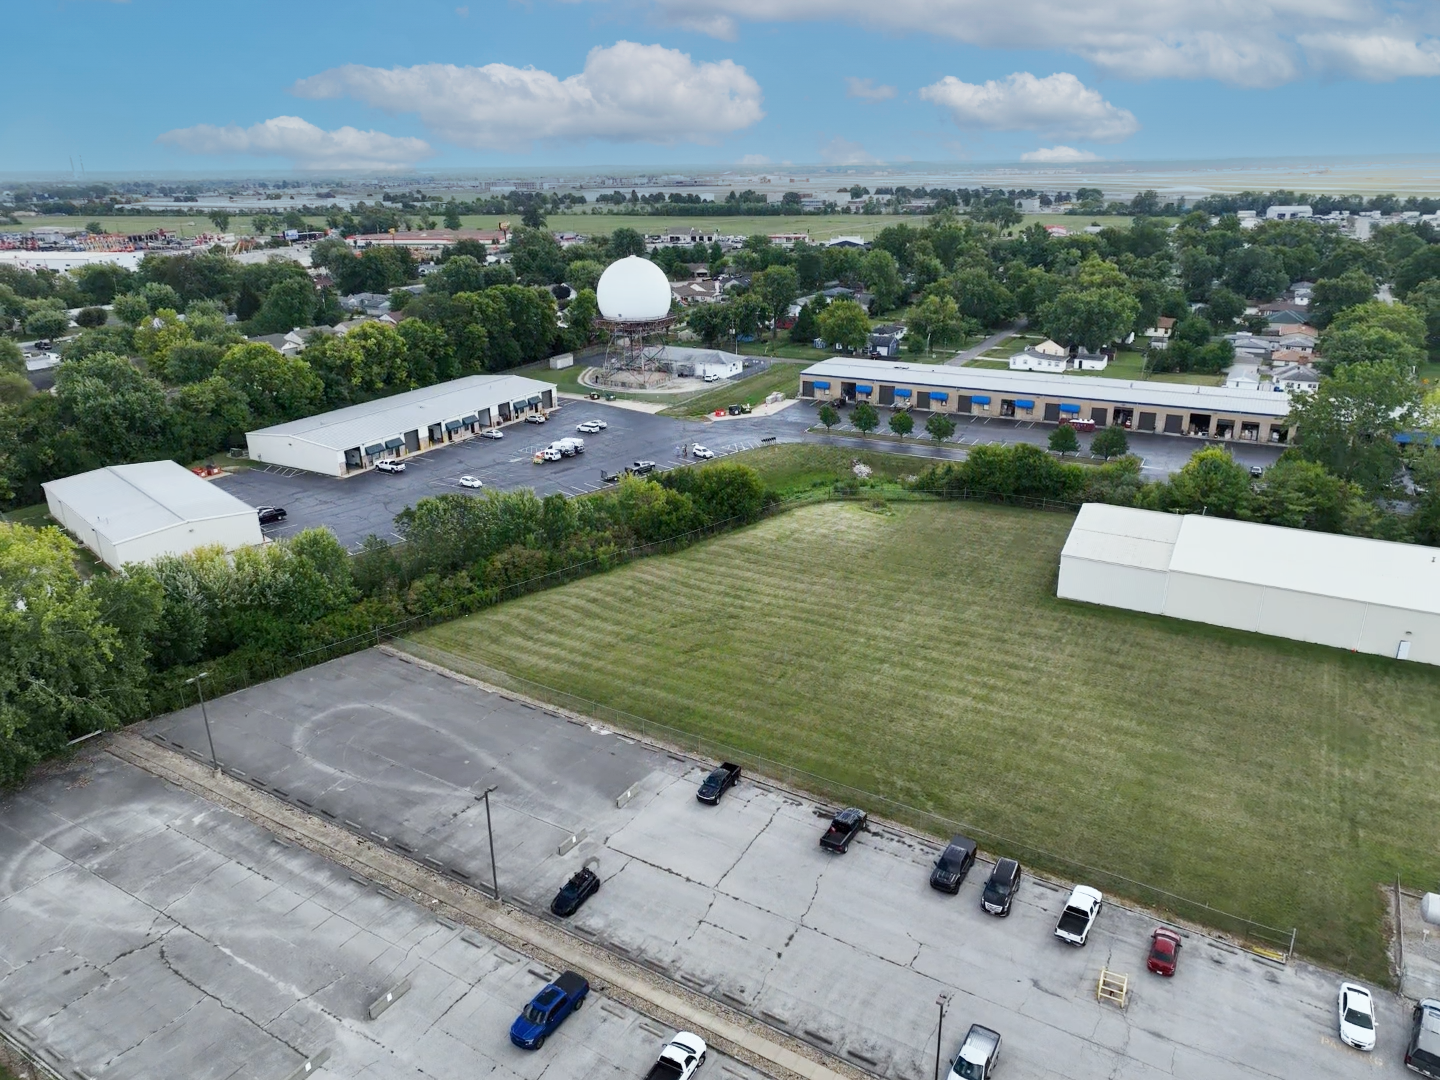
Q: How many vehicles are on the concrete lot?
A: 12